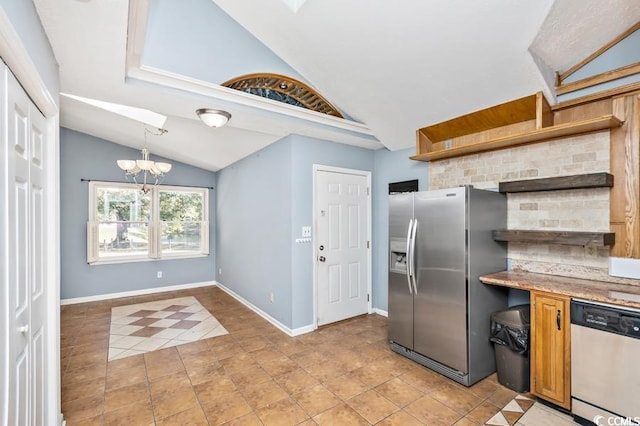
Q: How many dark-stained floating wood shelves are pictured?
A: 2